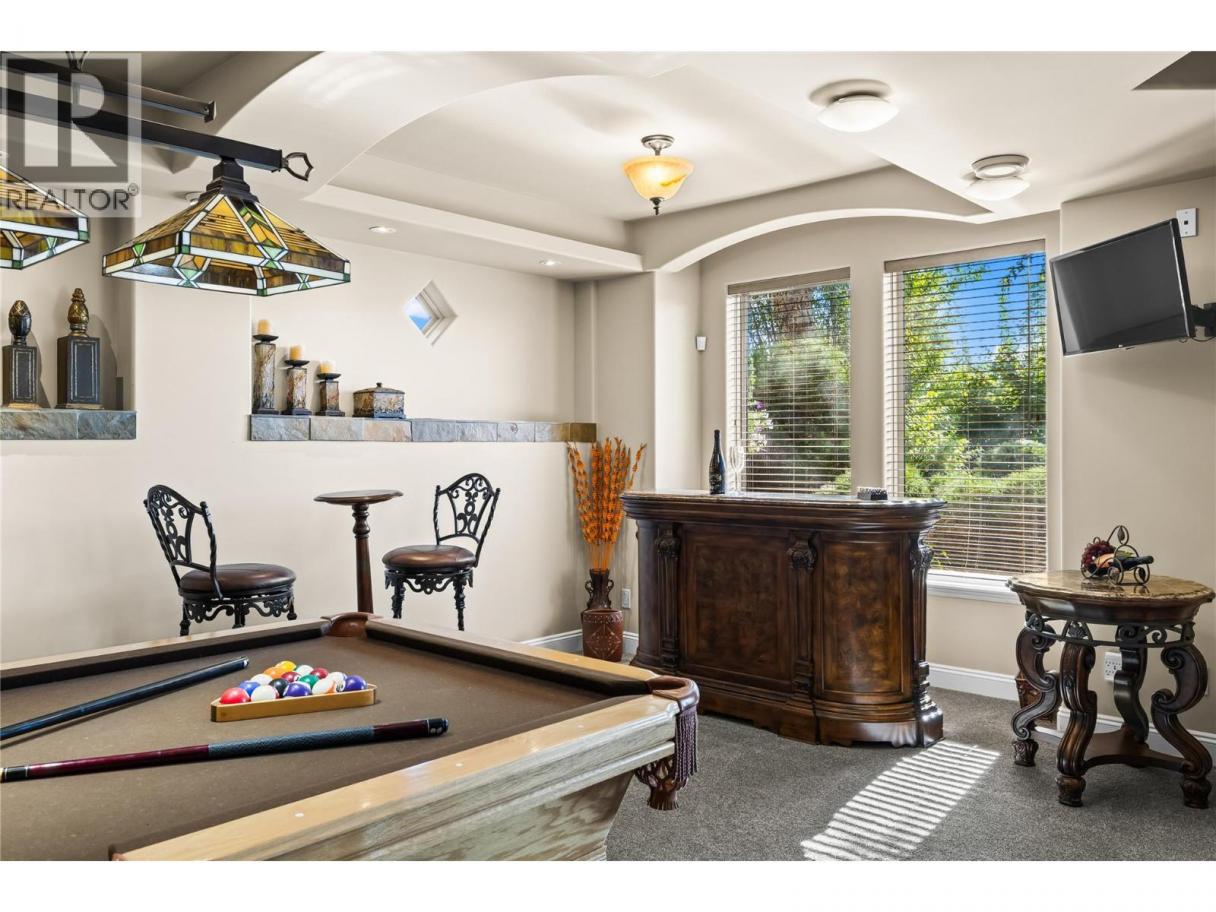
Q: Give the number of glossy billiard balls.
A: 15